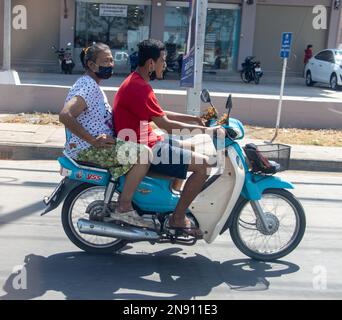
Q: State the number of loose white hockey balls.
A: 0